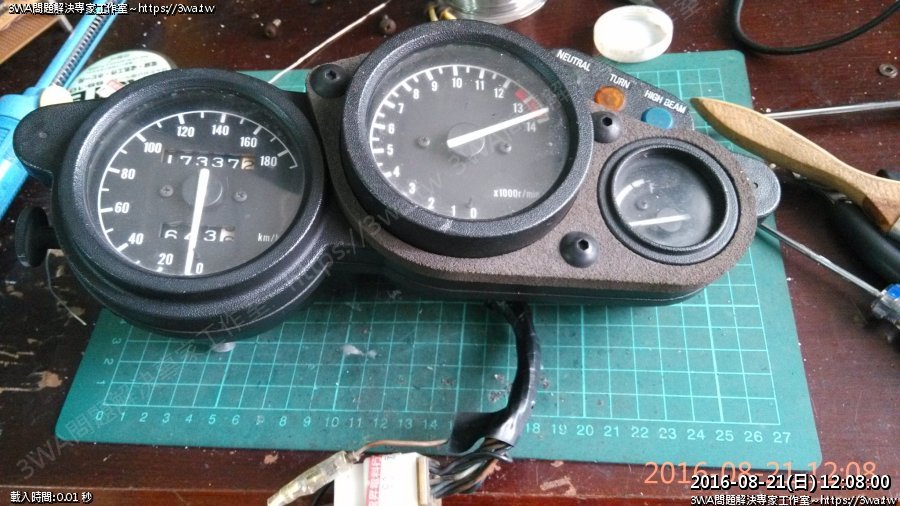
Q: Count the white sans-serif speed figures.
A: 10